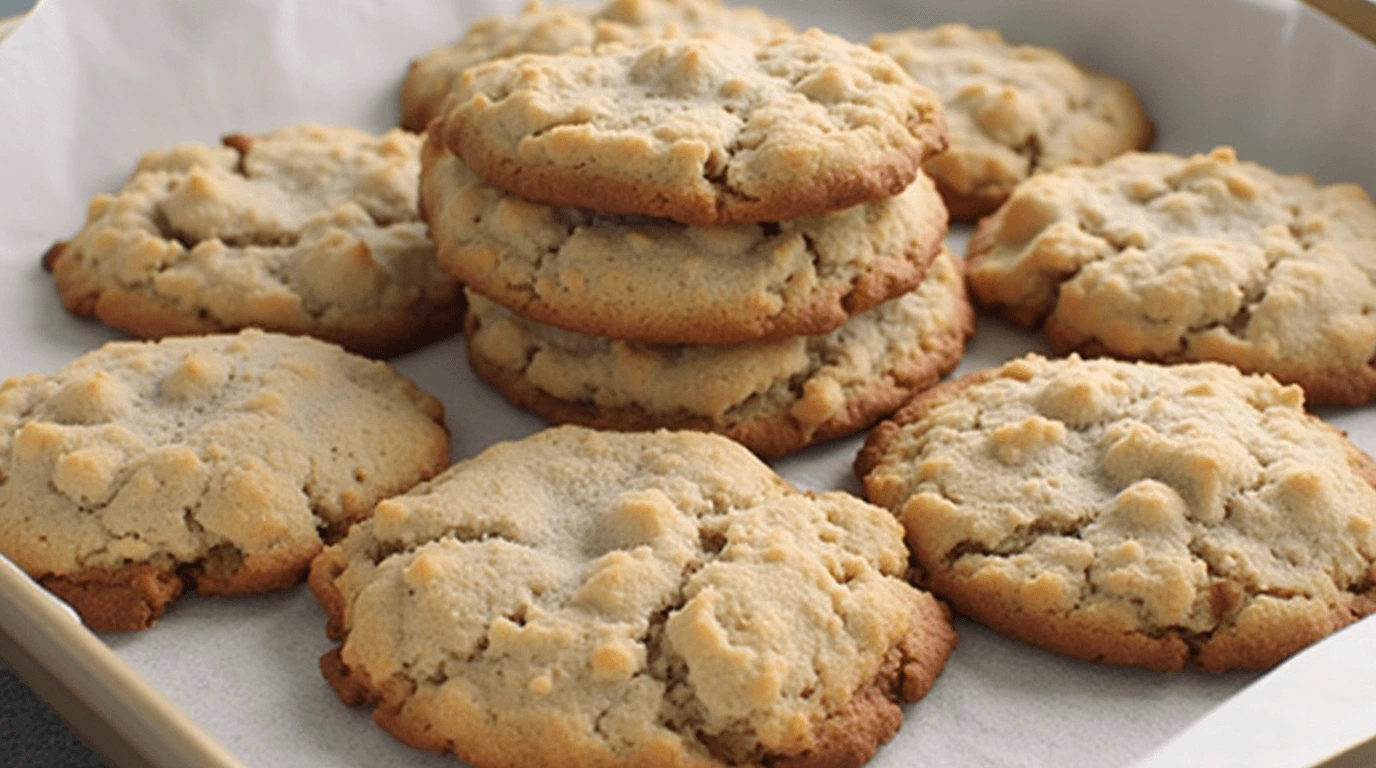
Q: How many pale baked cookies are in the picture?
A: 10